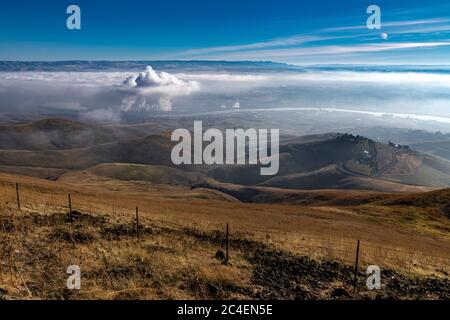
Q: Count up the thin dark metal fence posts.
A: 5